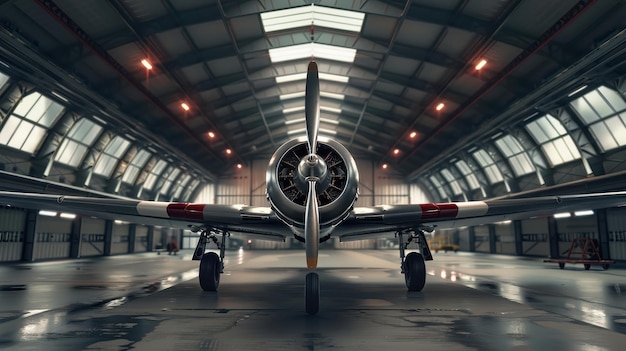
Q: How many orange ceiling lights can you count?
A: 10